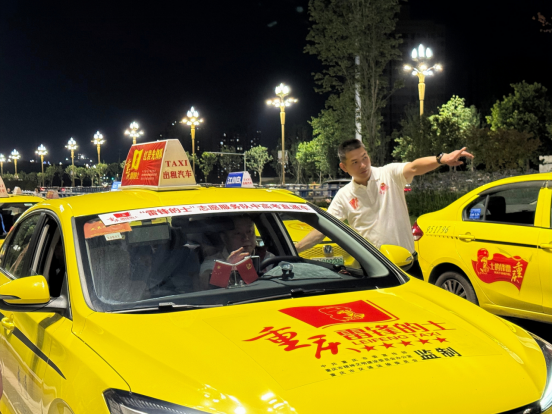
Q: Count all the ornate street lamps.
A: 9